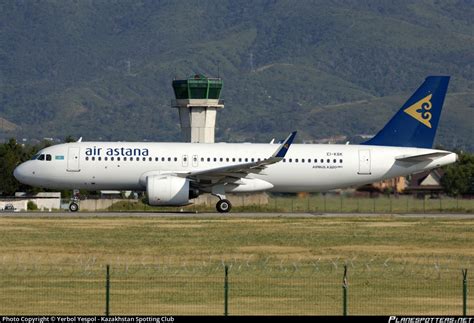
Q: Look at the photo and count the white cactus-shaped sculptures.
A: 0